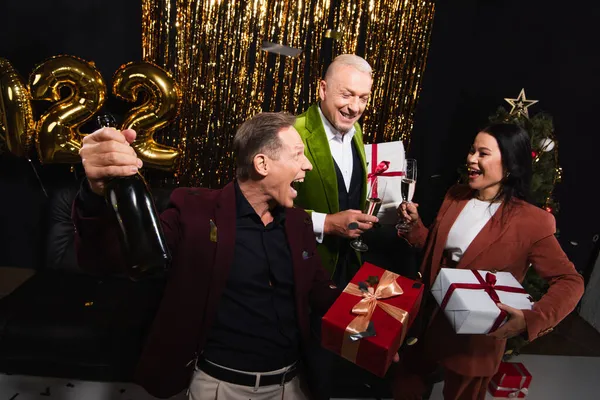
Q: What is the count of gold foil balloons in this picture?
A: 3